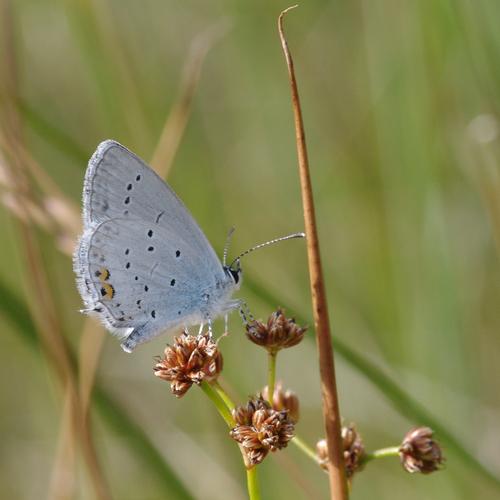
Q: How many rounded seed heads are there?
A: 6